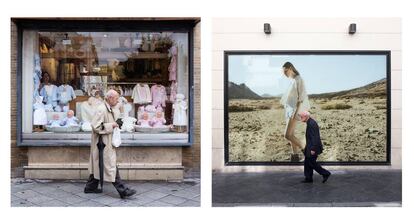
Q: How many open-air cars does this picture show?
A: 0